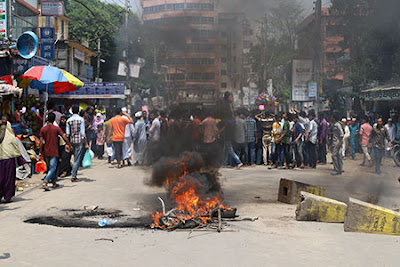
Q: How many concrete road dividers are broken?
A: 1